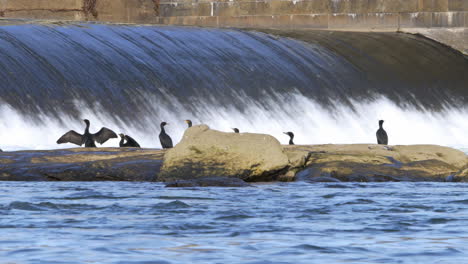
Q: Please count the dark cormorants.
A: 7